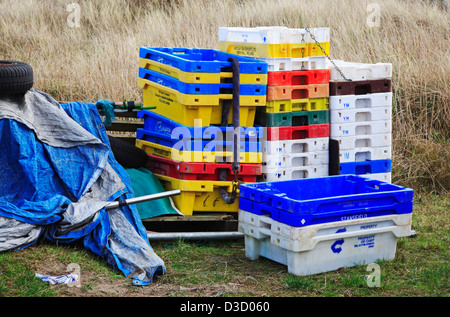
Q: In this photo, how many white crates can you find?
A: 14